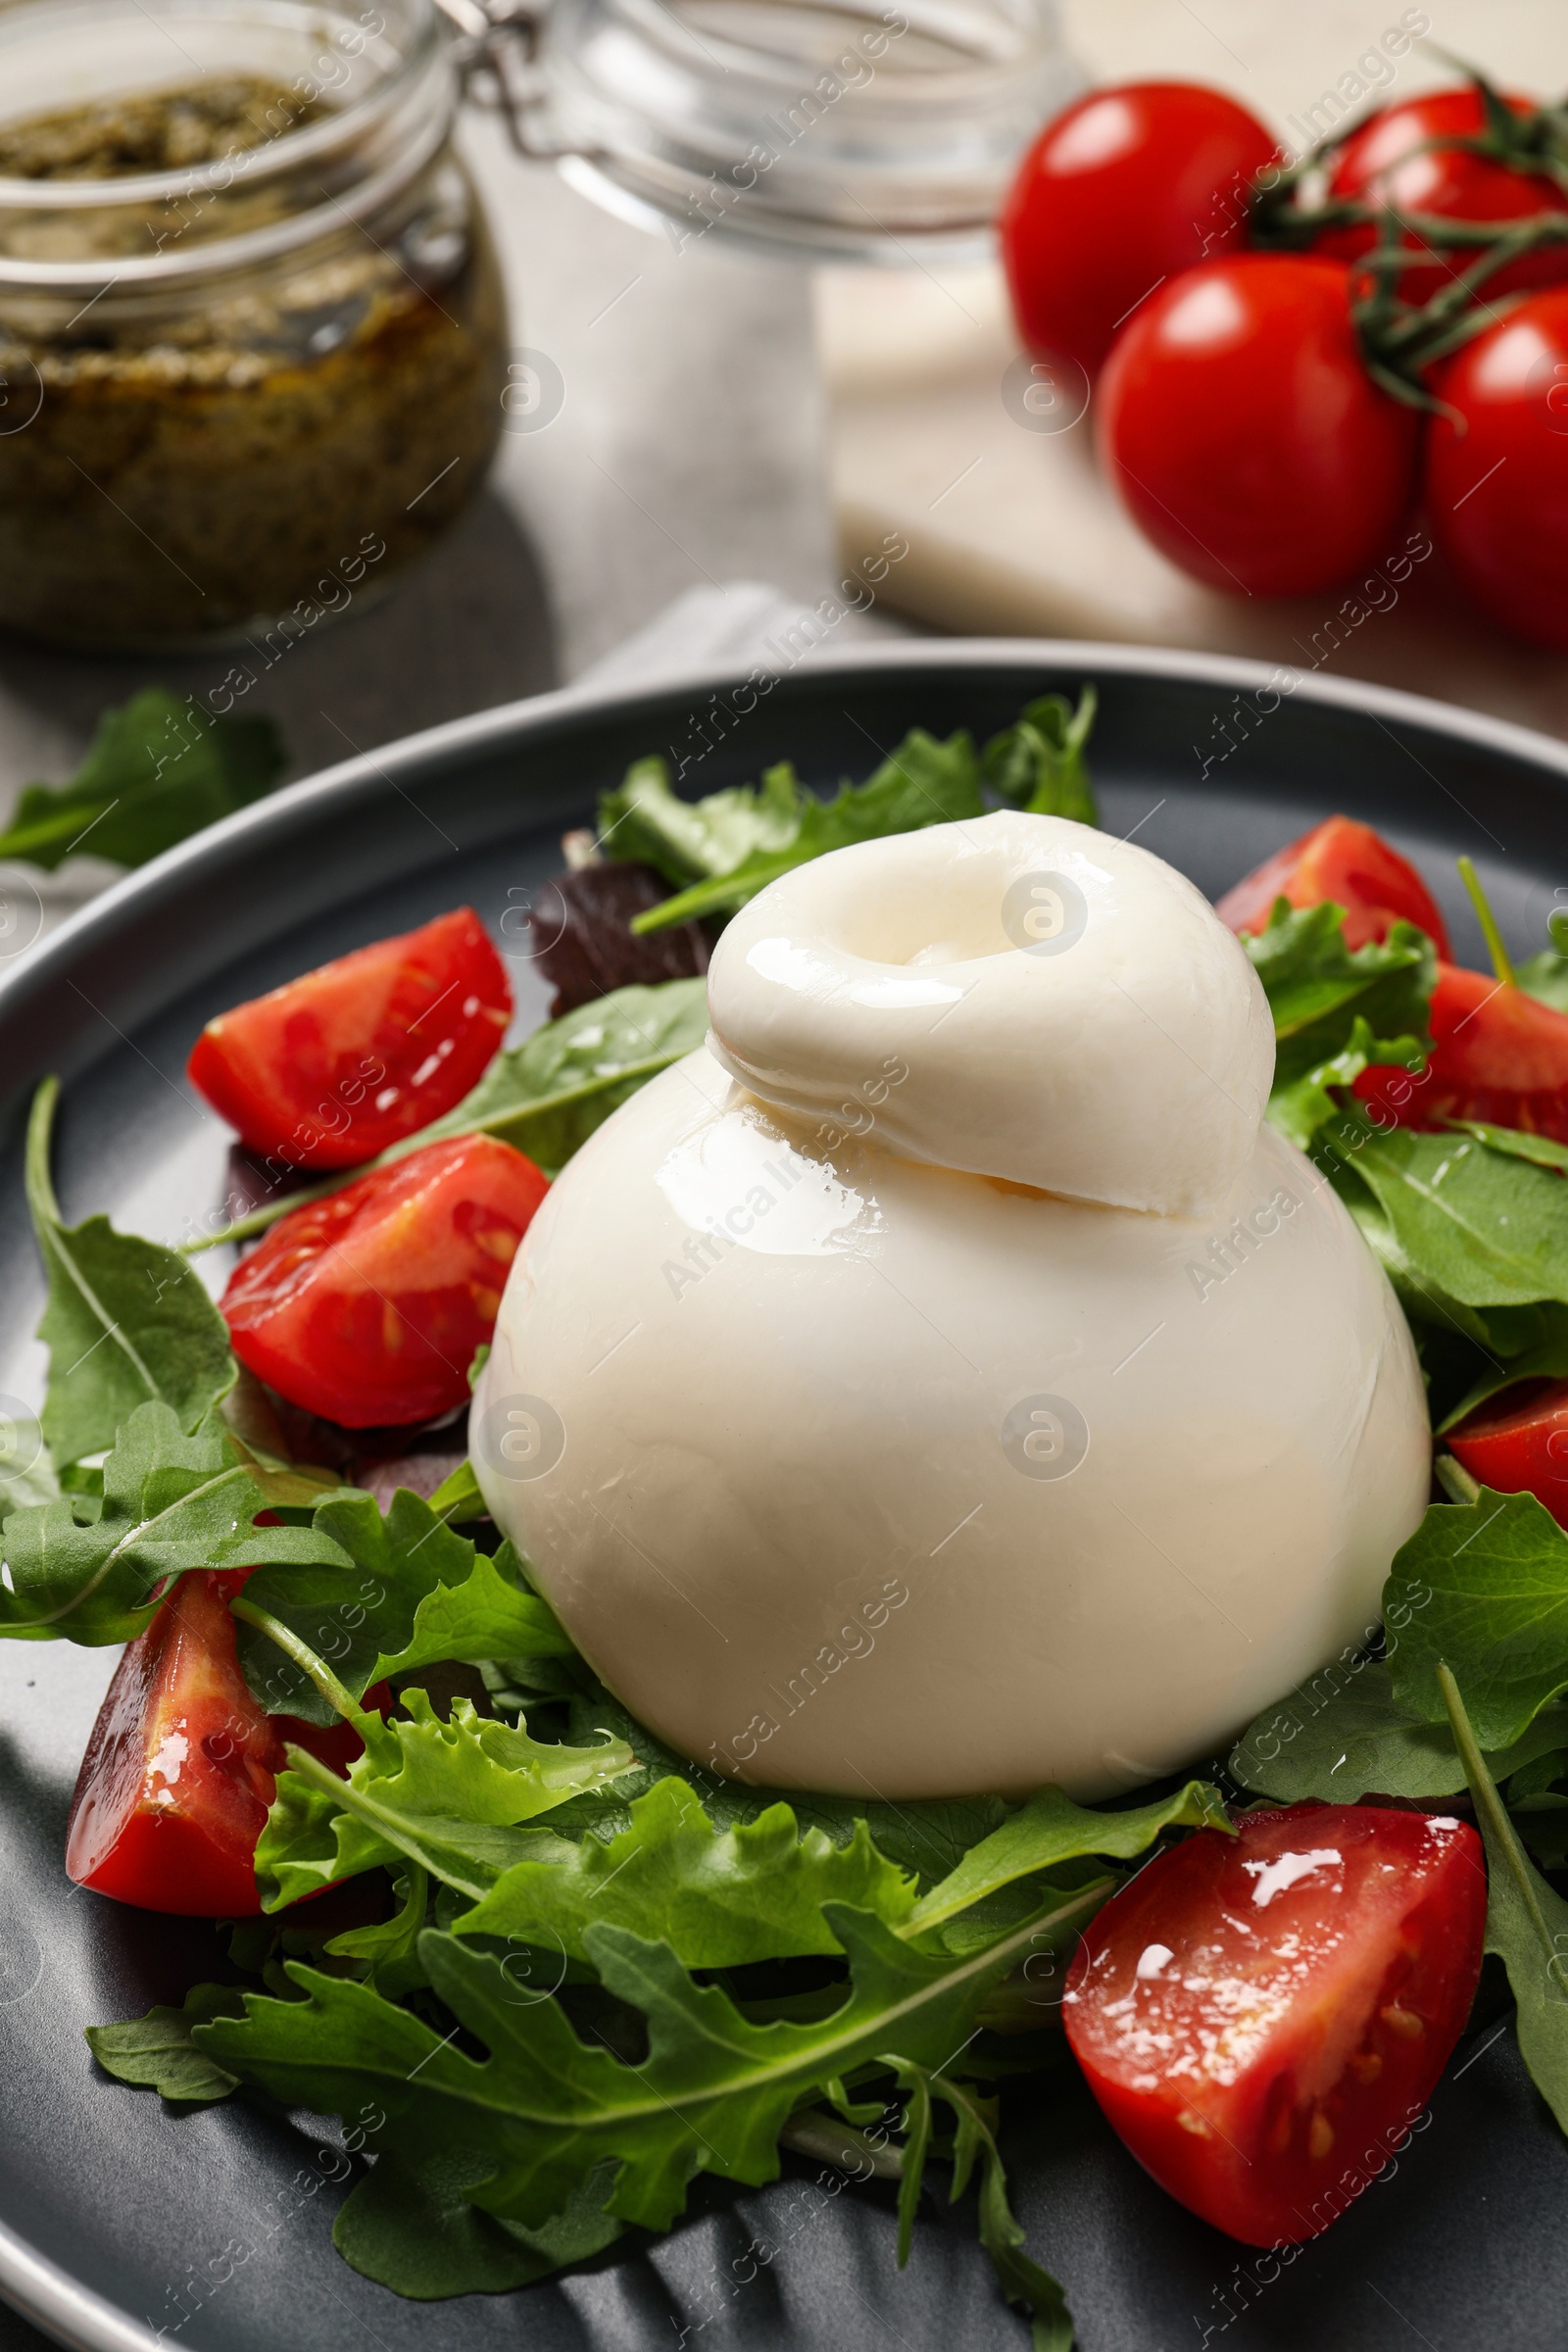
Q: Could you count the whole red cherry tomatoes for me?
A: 4